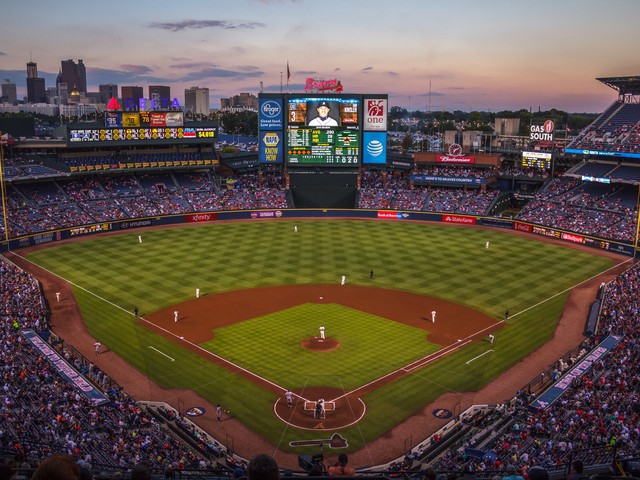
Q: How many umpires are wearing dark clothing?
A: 4